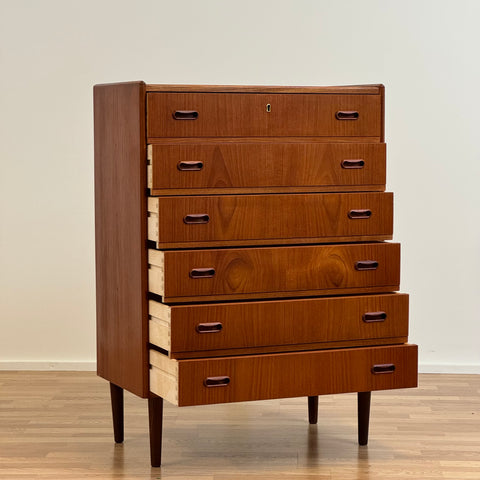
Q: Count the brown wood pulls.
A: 12